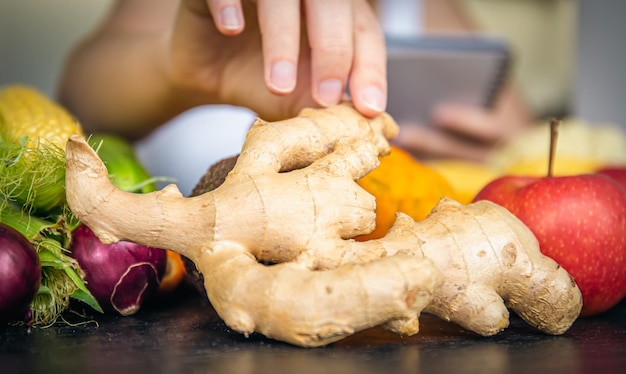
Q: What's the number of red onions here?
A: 2